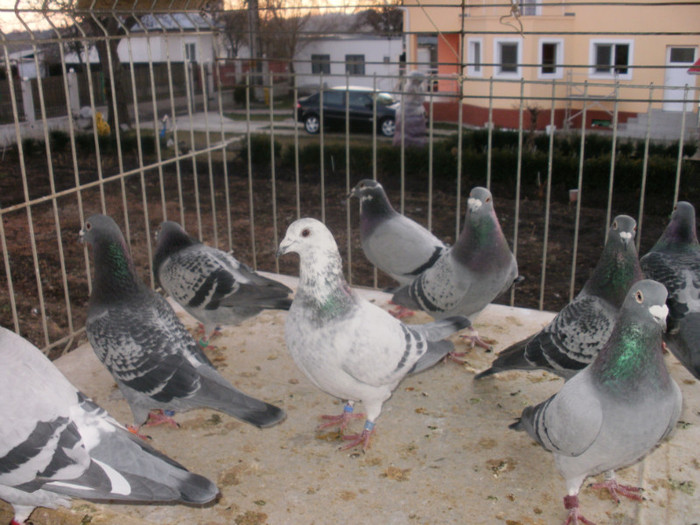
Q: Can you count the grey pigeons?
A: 8